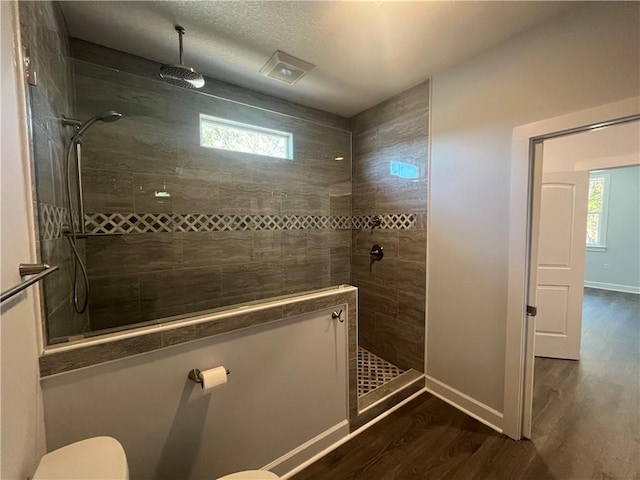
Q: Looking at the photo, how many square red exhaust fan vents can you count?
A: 0